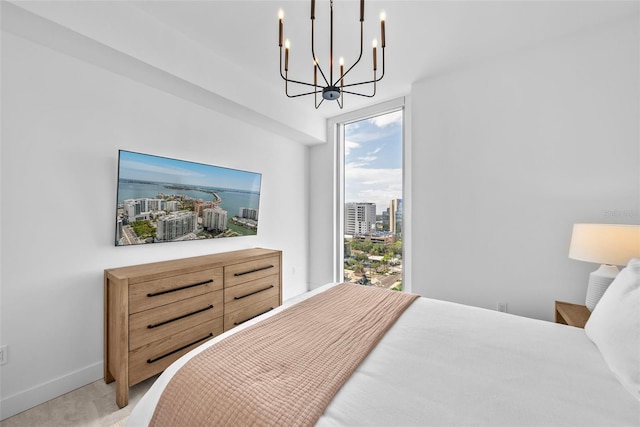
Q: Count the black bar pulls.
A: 6